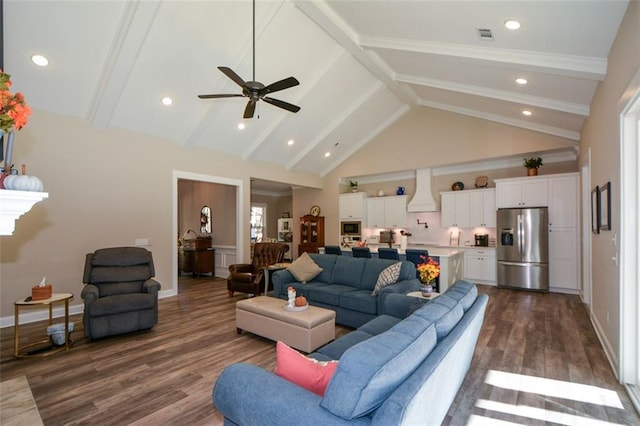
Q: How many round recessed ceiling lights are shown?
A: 8